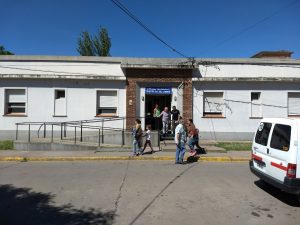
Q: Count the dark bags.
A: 1